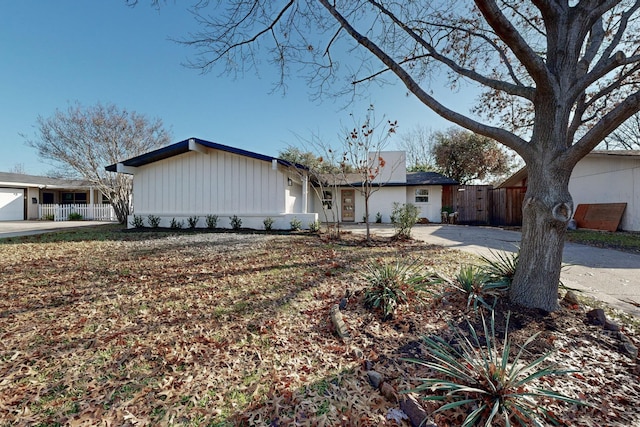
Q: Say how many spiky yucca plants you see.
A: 4